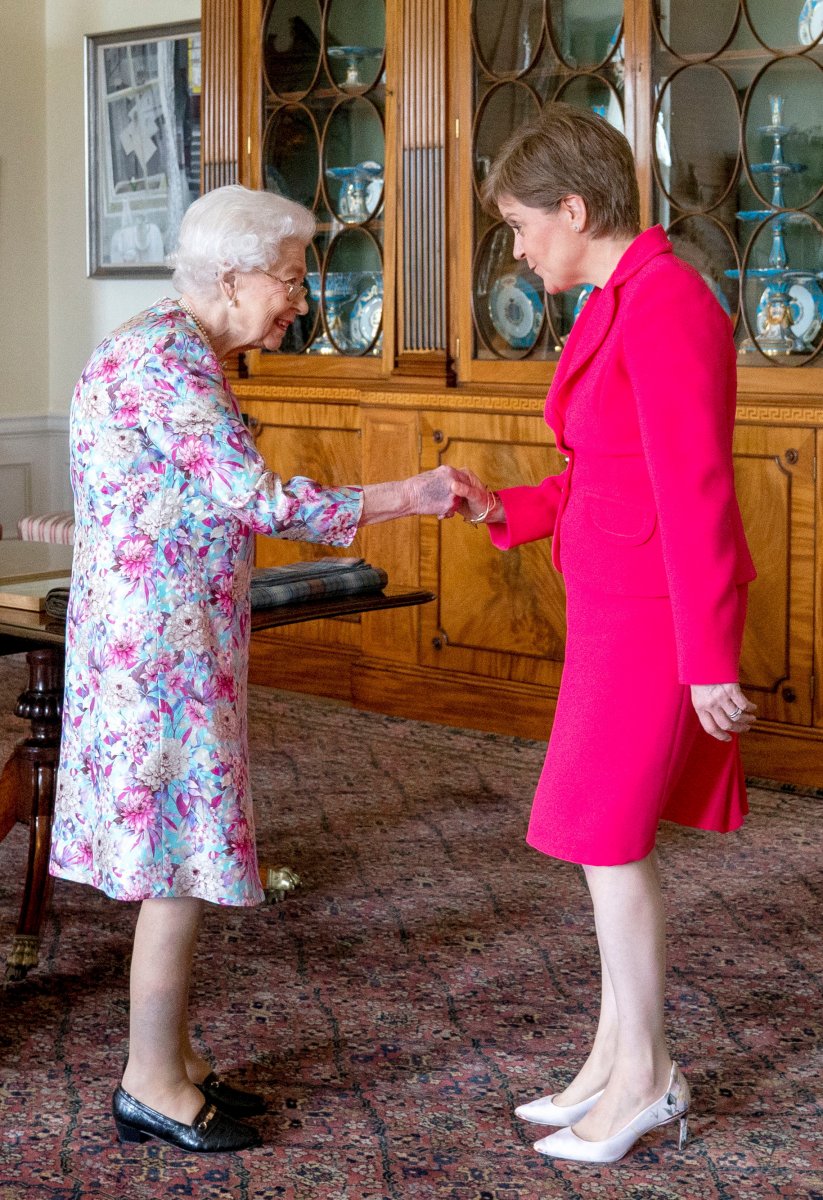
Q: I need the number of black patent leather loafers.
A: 2